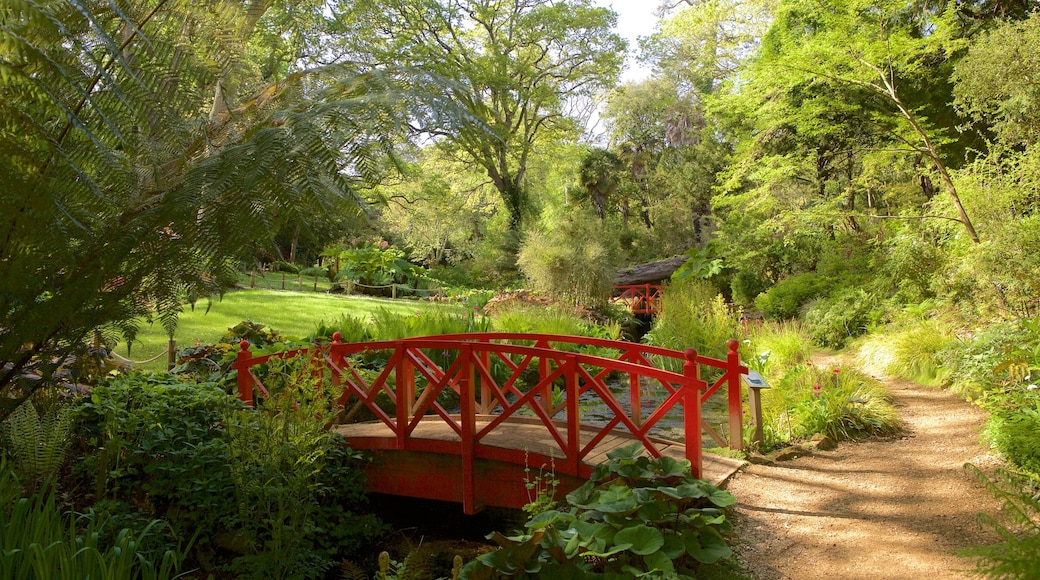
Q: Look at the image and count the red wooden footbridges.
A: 2